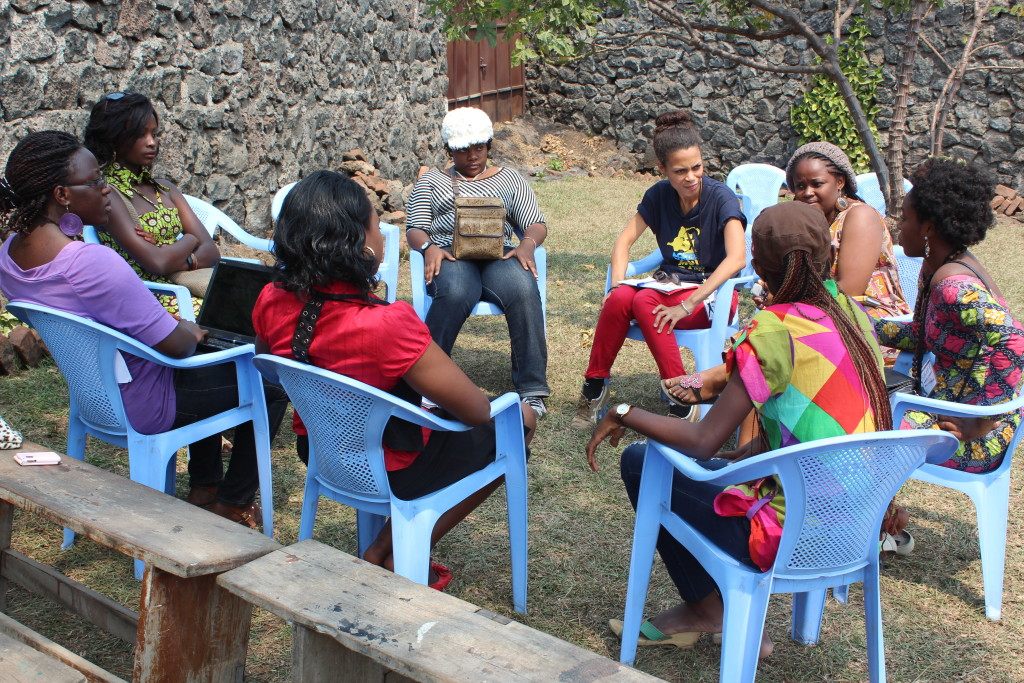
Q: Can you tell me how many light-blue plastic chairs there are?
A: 12